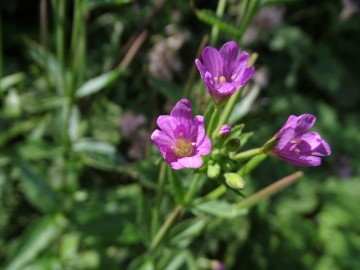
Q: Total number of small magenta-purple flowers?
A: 3